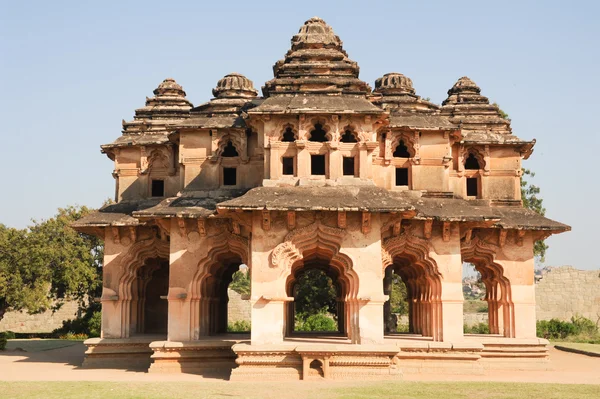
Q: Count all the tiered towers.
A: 5